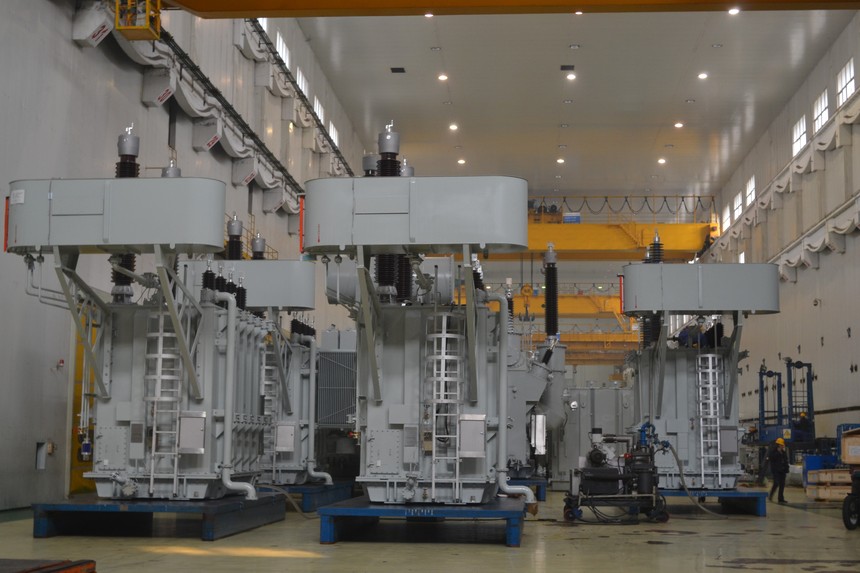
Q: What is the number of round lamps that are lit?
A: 11